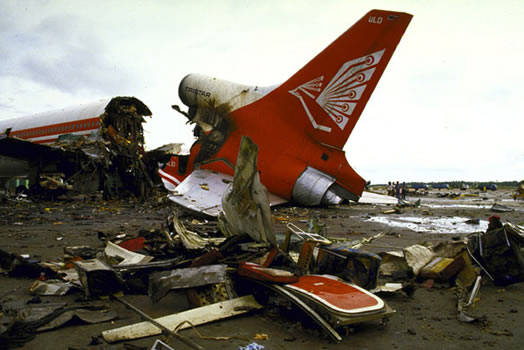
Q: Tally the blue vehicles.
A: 3